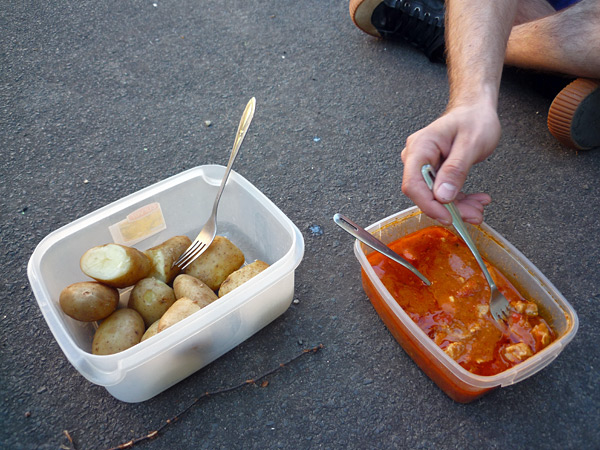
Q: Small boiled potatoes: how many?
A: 10